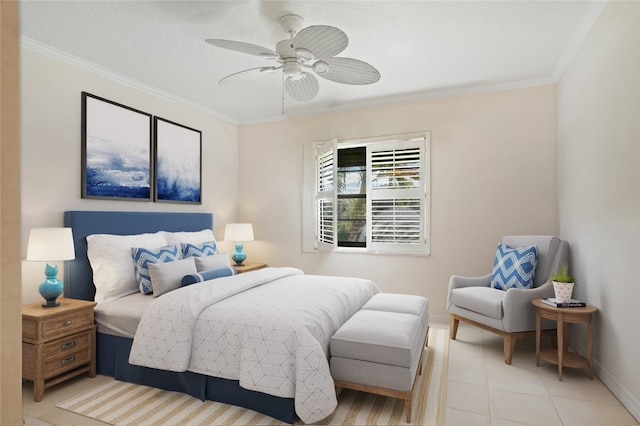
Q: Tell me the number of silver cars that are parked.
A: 0